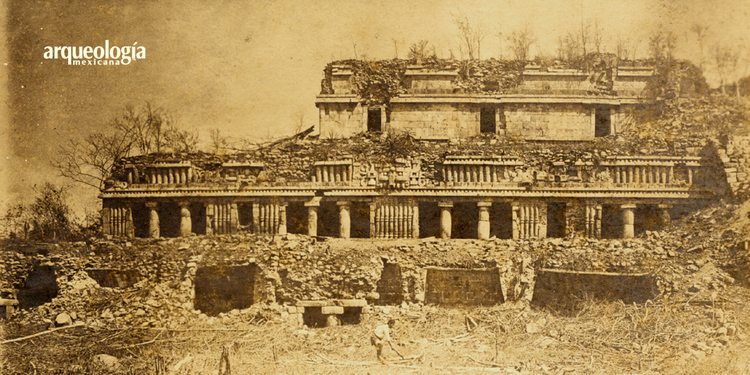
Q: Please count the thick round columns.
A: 8